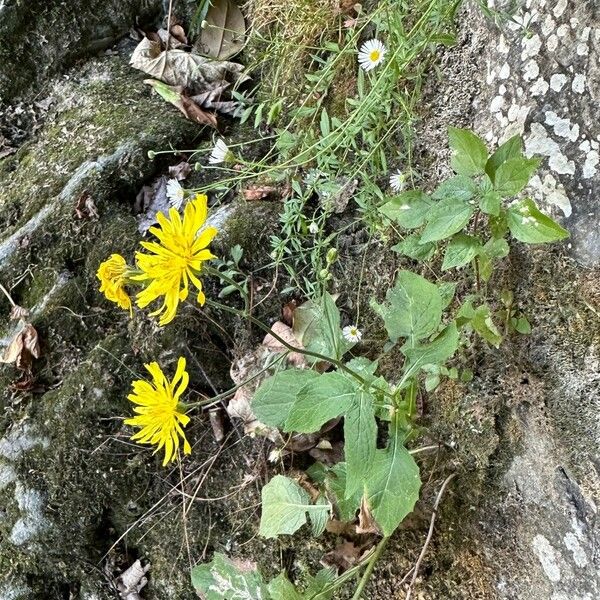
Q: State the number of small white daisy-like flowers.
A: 5